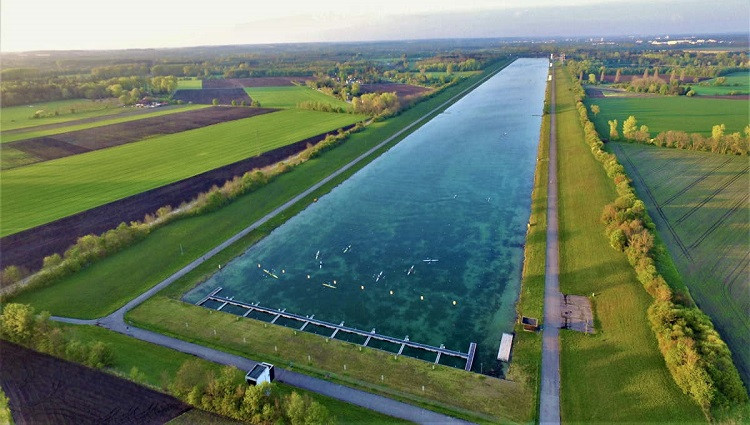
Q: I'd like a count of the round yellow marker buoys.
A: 8